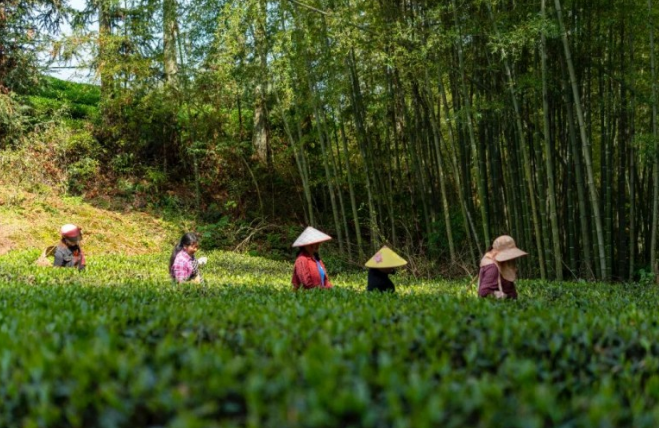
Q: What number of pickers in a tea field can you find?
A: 5